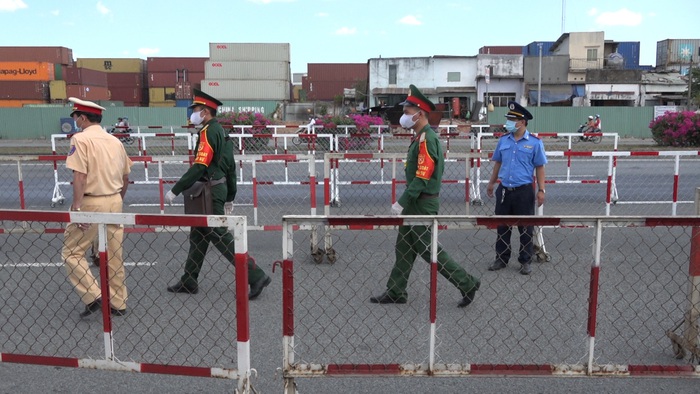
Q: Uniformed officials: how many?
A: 4